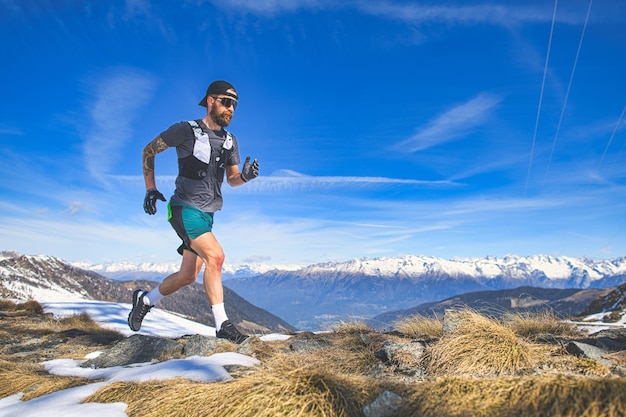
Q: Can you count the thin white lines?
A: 3